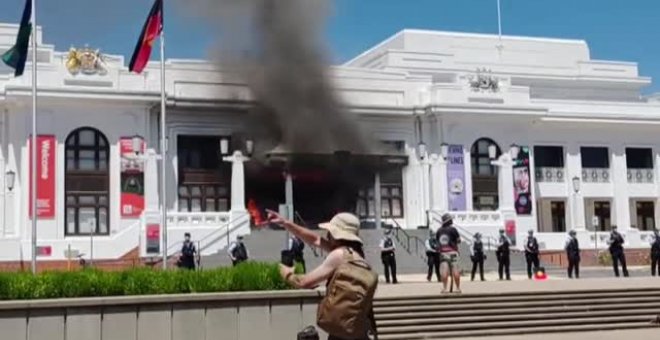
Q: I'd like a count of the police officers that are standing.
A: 11